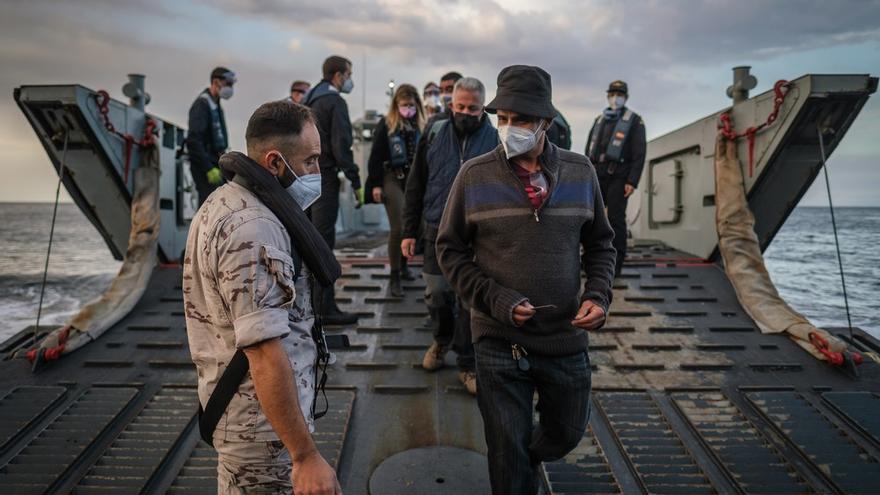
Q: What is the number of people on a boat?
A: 11